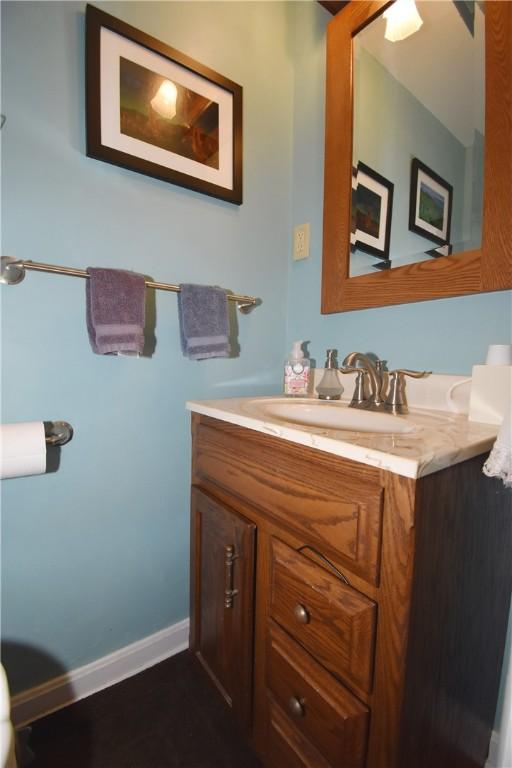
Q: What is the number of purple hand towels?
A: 2